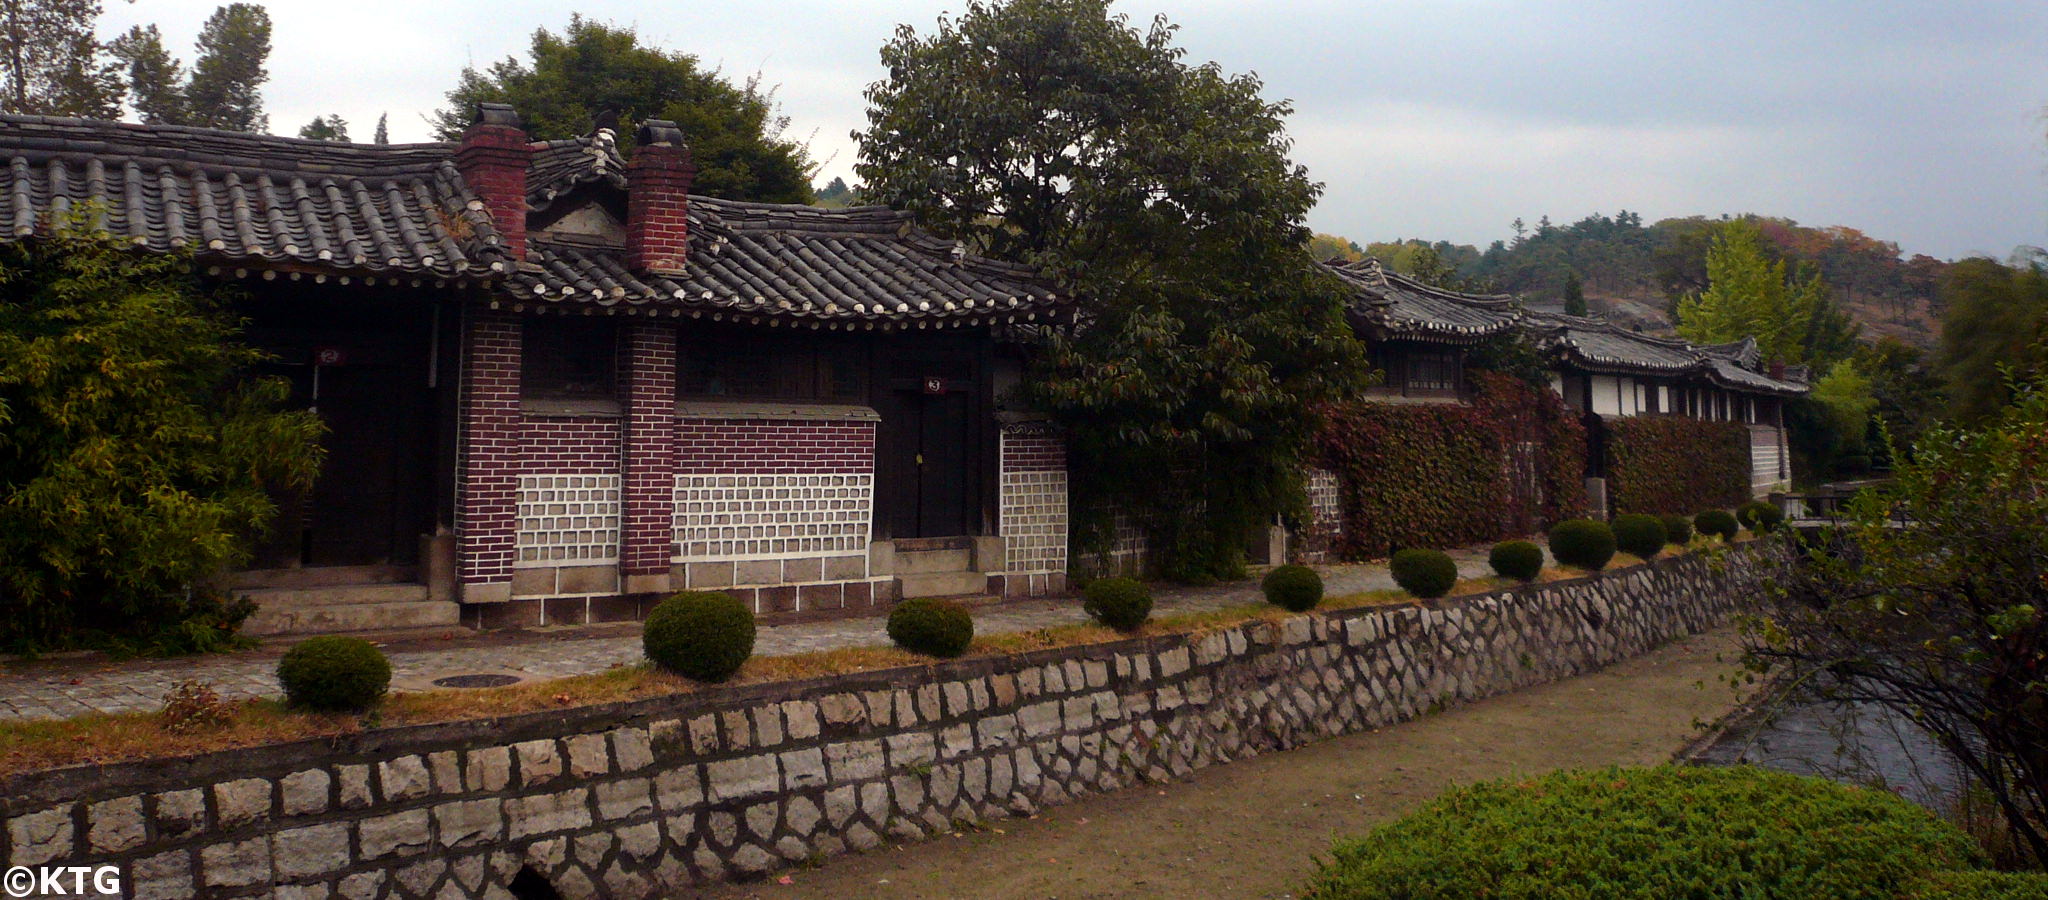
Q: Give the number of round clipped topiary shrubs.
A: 12